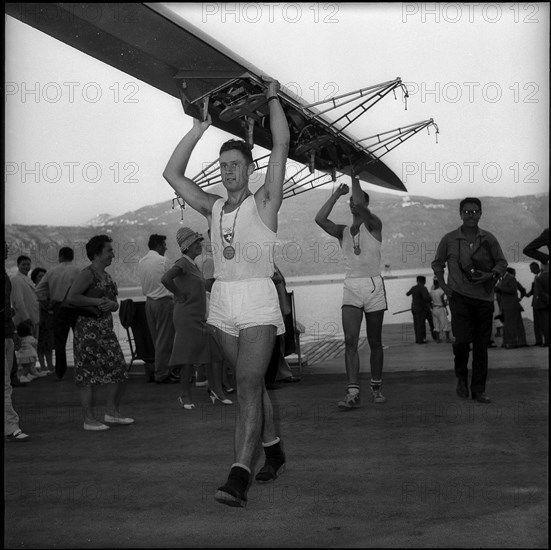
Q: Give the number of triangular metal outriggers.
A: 4